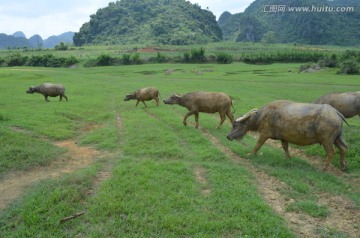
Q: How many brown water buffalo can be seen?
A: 5